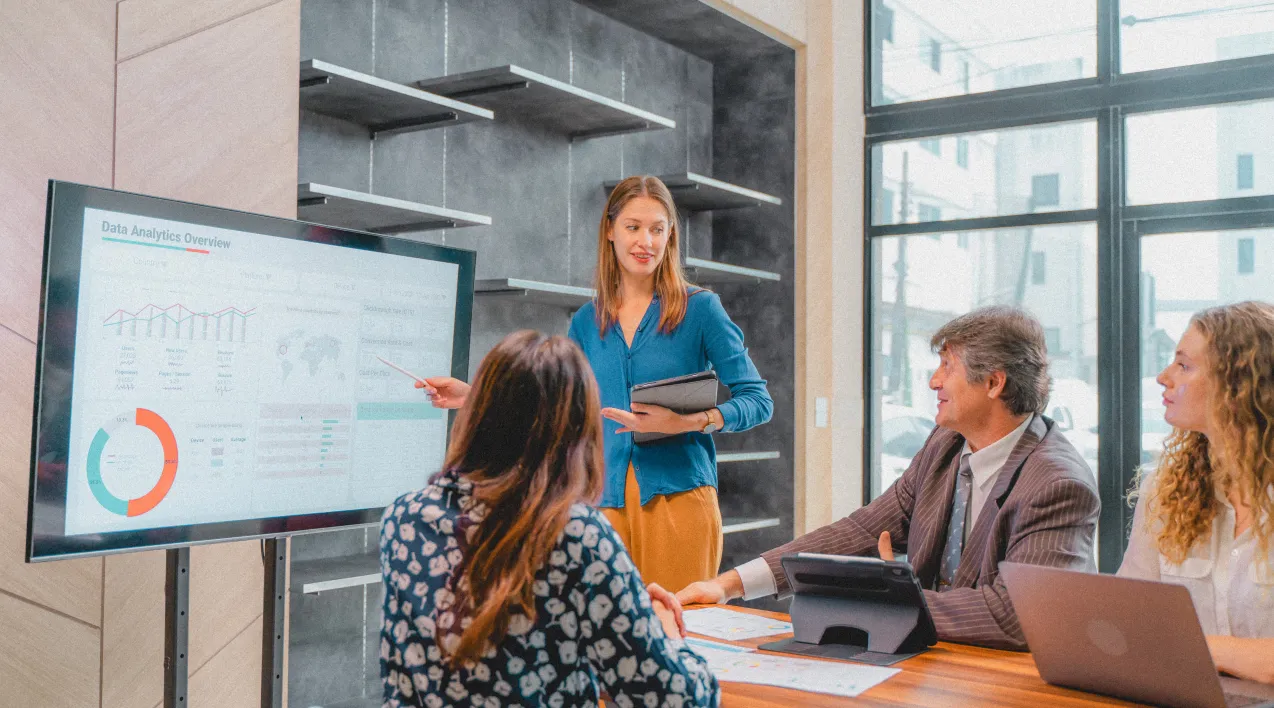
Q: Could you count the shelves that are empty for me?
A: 9